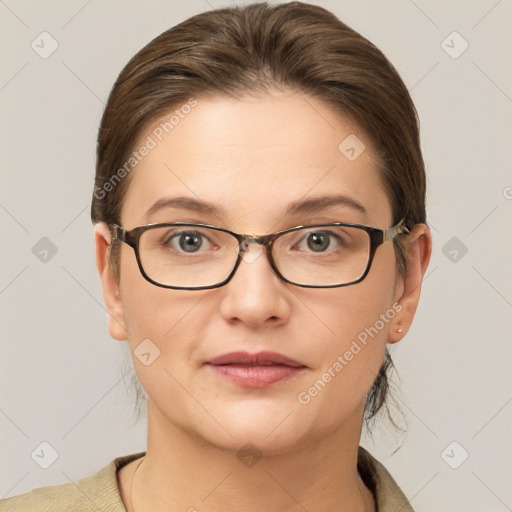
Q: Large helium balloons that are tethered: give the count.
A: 0